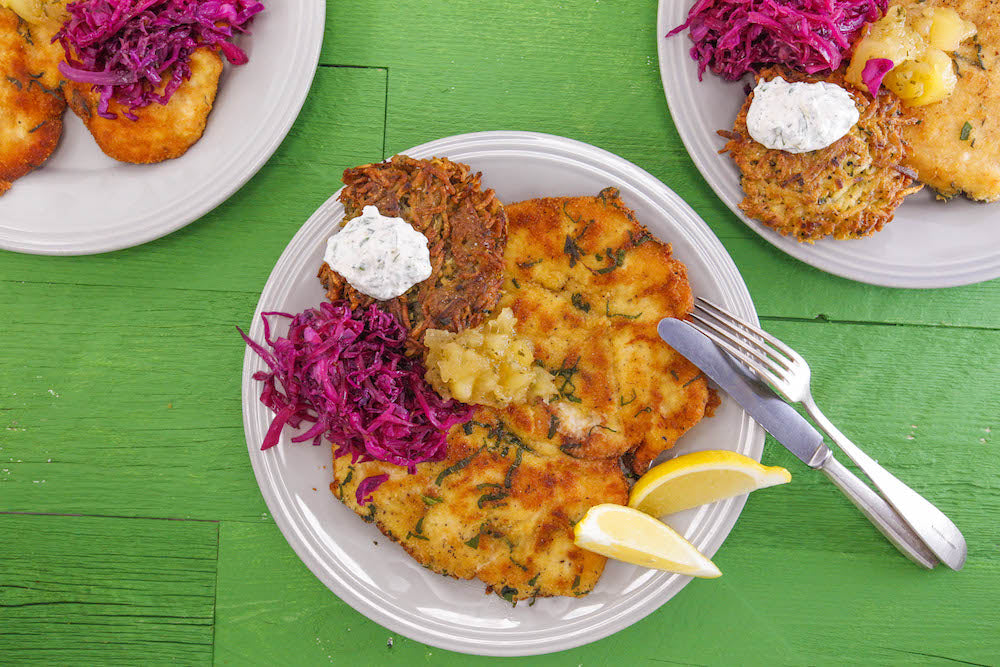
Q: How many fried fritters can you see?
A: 2